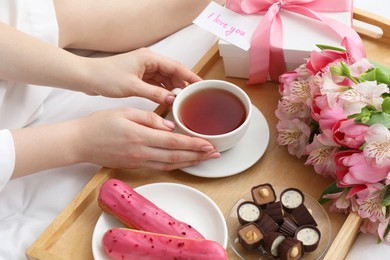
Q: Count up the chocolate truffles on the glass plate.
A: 11